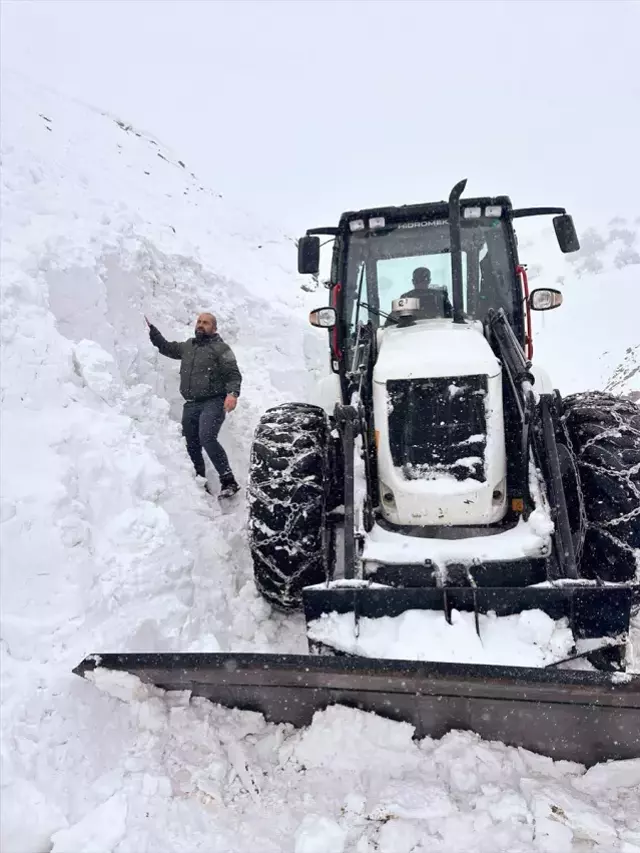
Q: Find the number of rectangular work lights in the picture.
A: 4